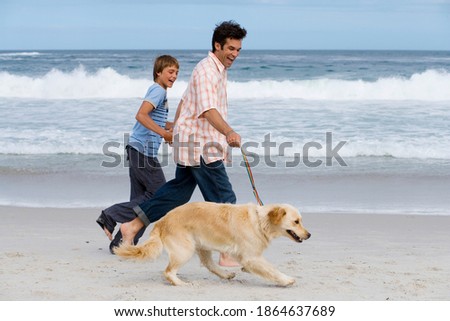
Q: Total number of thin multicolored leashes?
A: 1